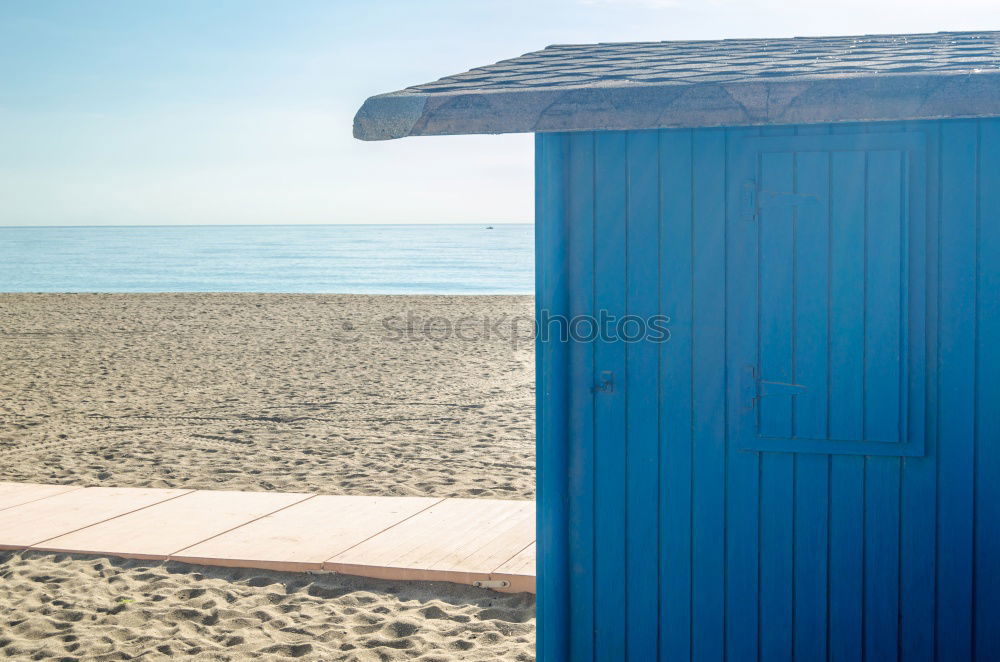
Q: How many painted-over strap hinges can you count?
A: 2